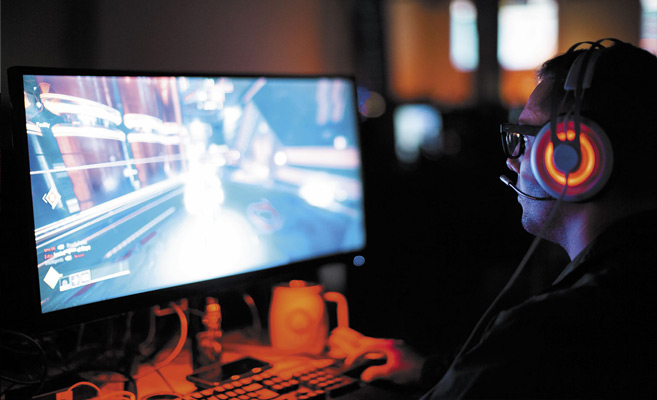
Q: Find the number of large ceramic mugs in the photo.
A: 1